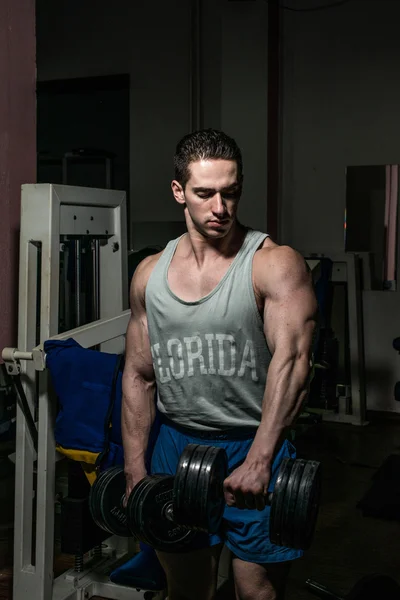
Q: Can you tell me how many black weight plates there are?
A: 12